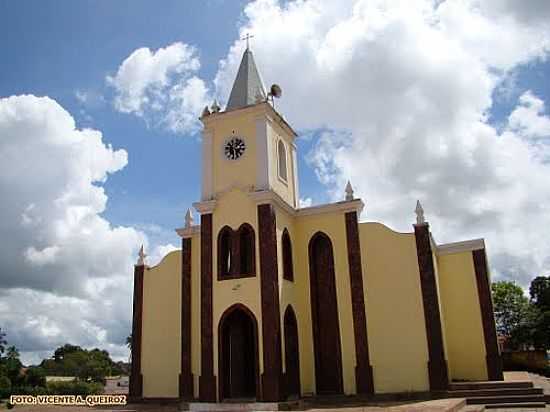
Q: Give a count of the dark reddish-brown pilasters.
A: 7